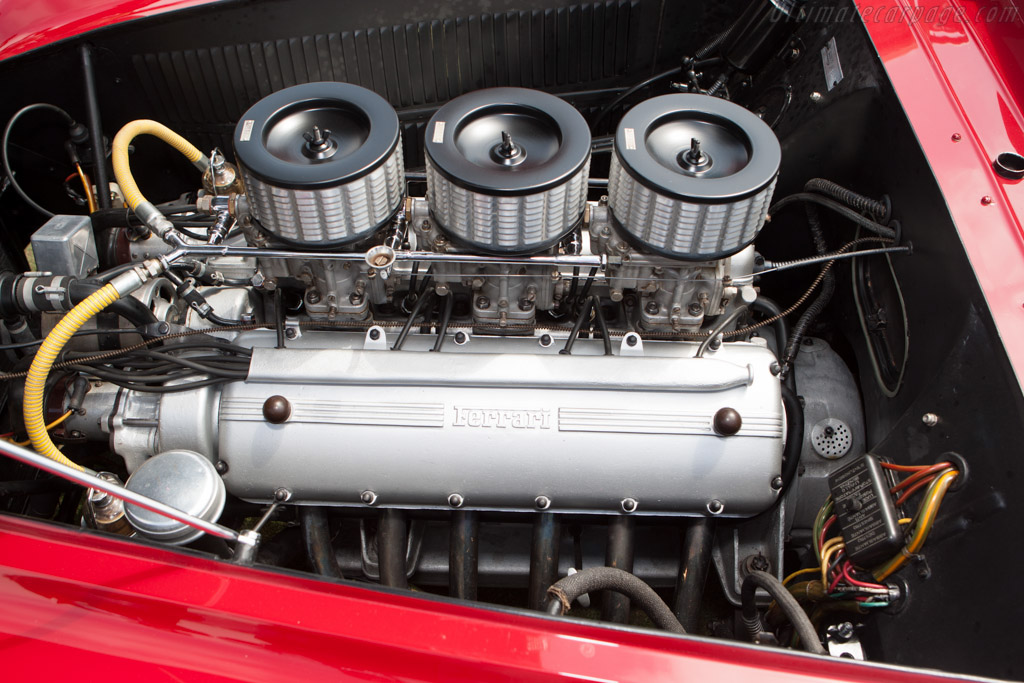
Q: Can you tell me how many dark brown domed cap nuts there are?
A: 2